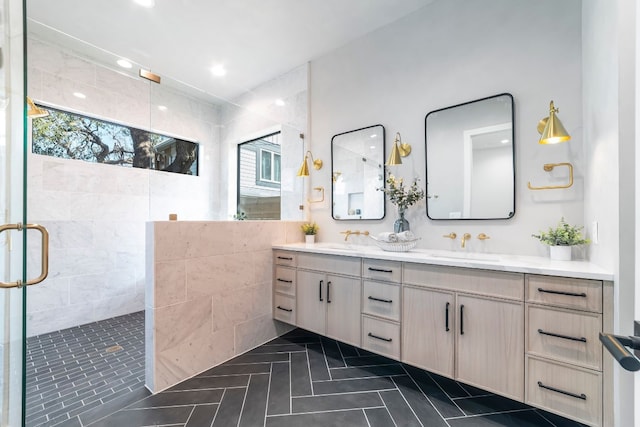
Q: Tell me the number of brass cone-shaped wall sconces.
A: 3